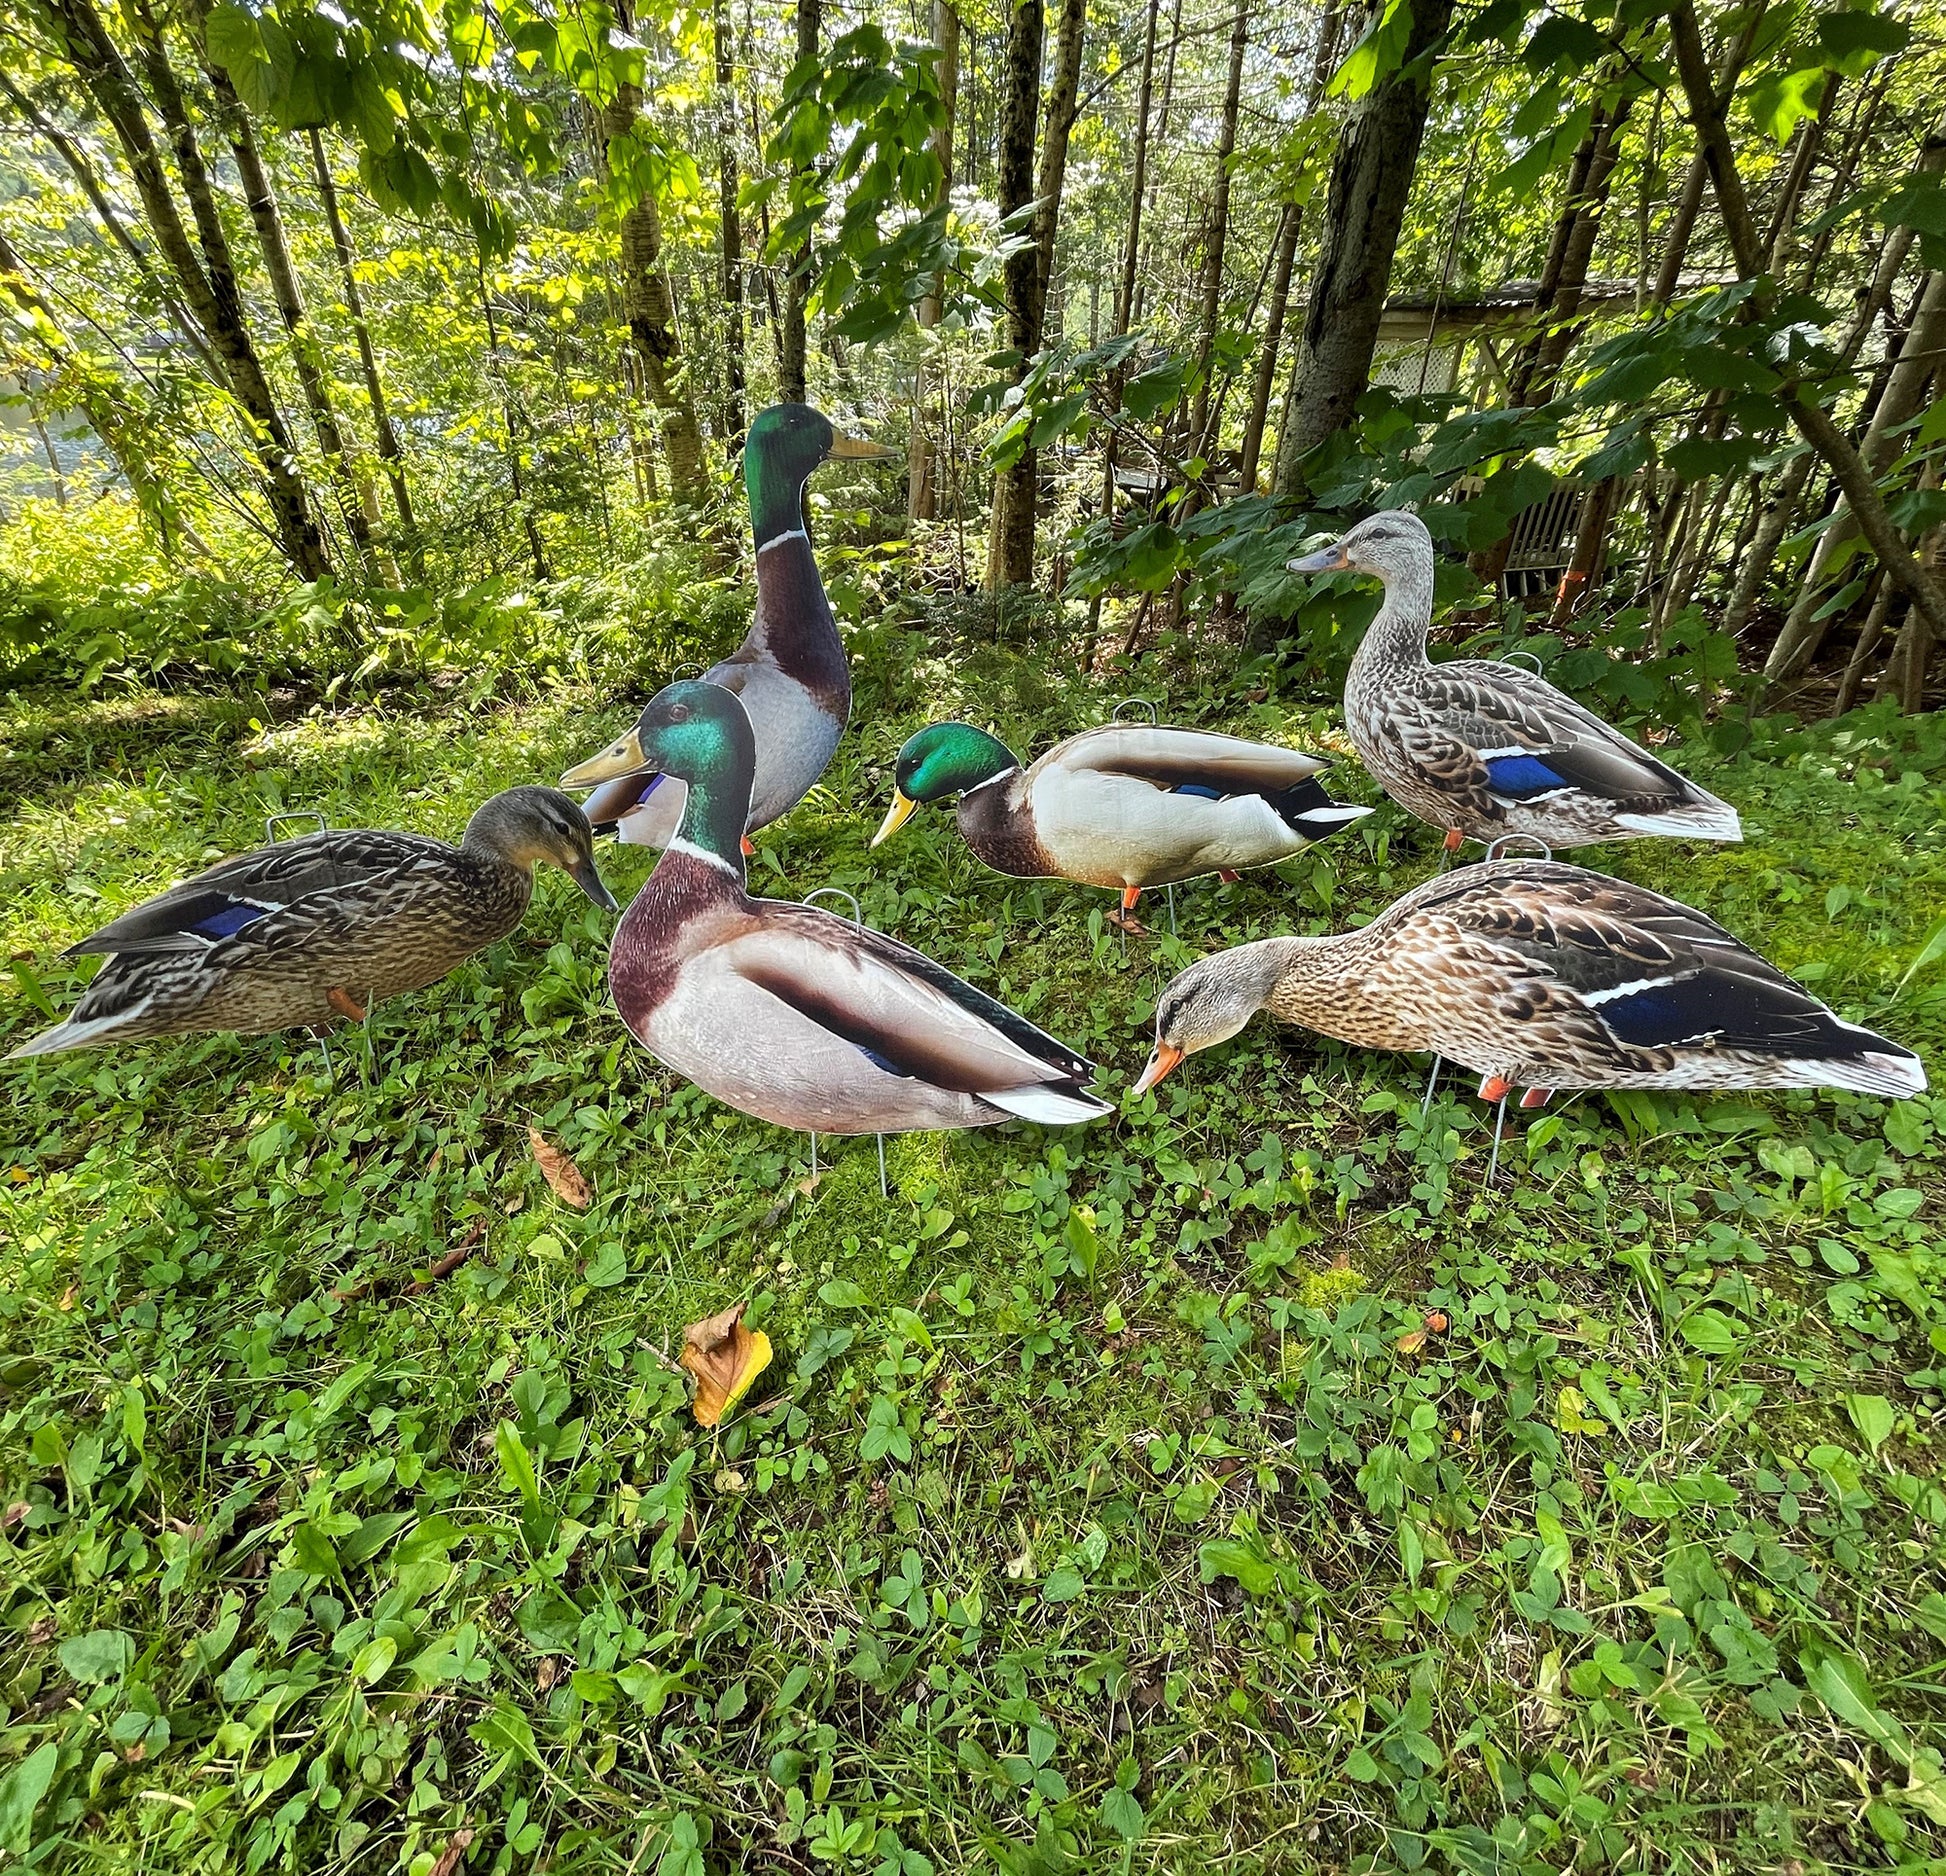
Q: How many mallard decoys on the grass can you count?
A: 6